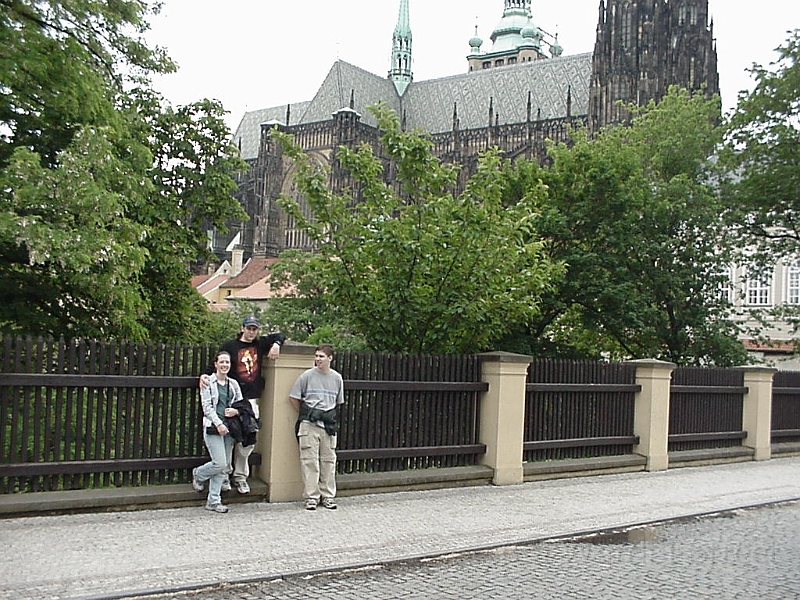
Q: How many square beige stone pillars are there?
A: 4